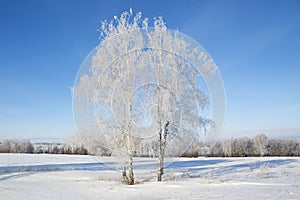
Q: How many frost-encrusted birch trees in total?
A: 2